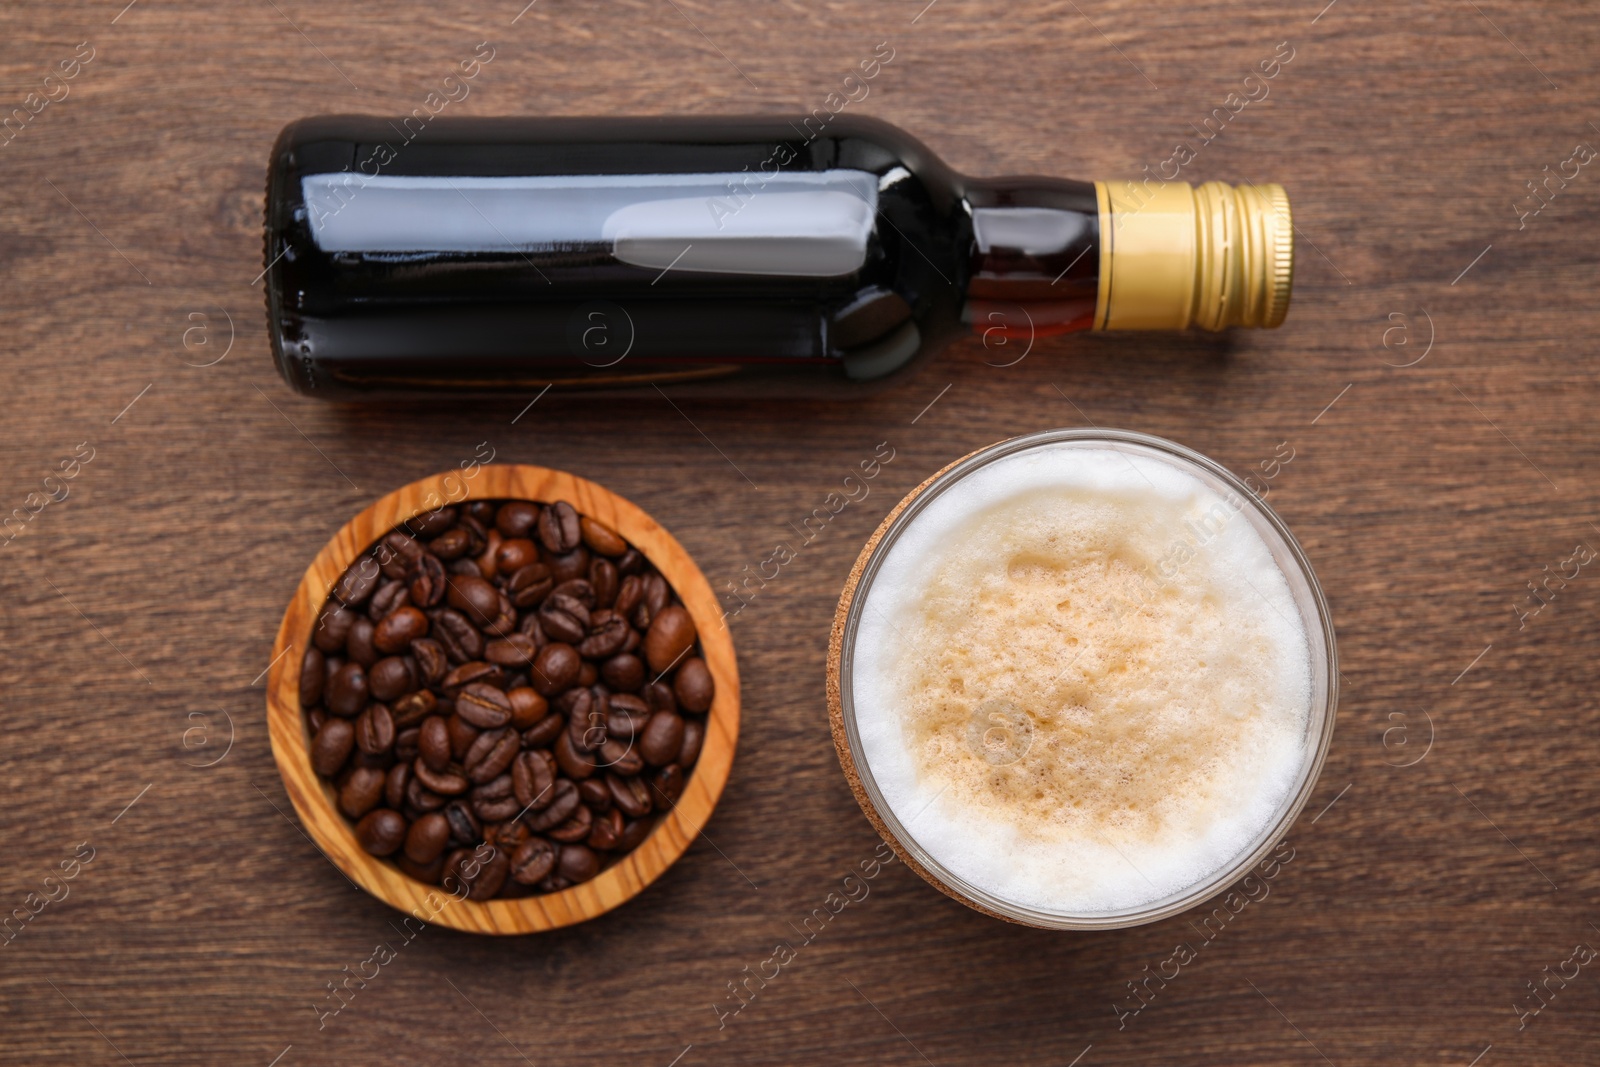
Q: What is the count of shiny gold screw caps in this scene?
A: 1